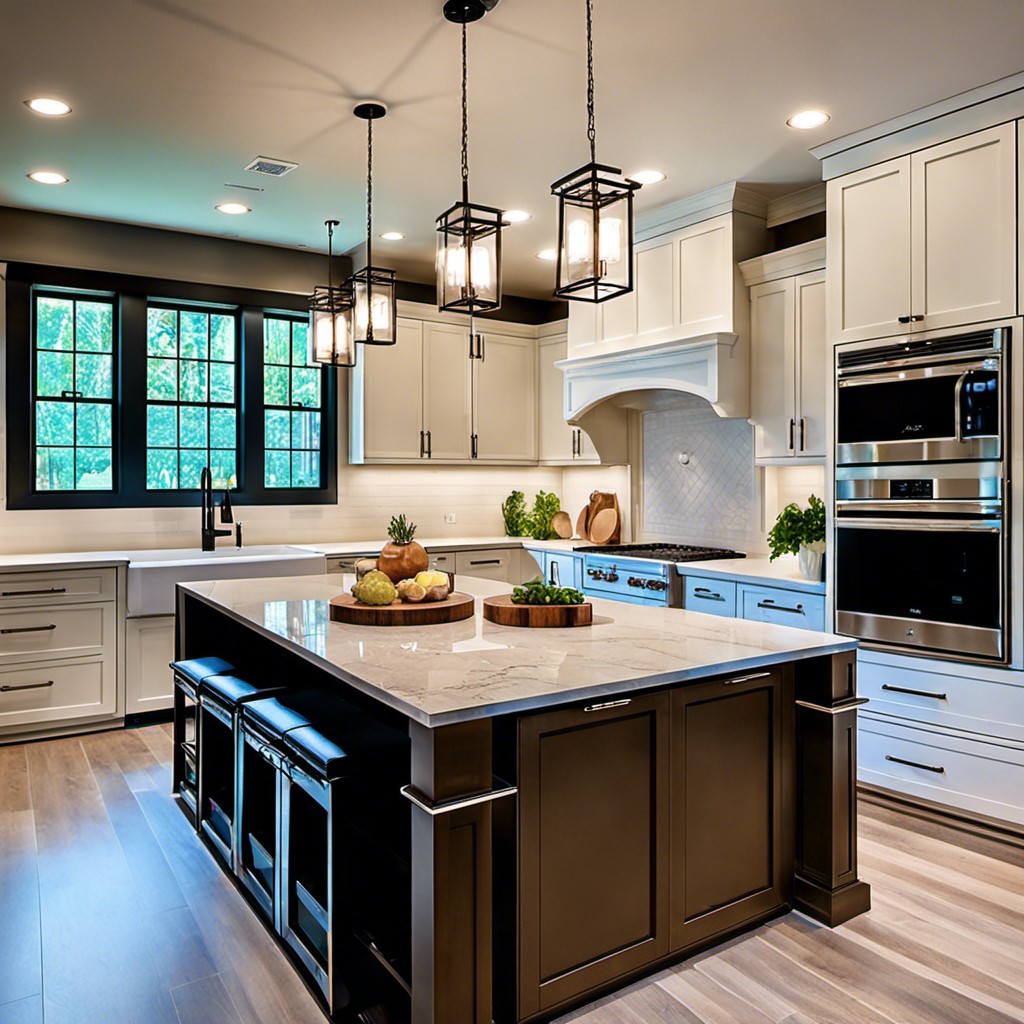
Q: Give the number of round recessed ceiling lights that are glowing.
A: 8